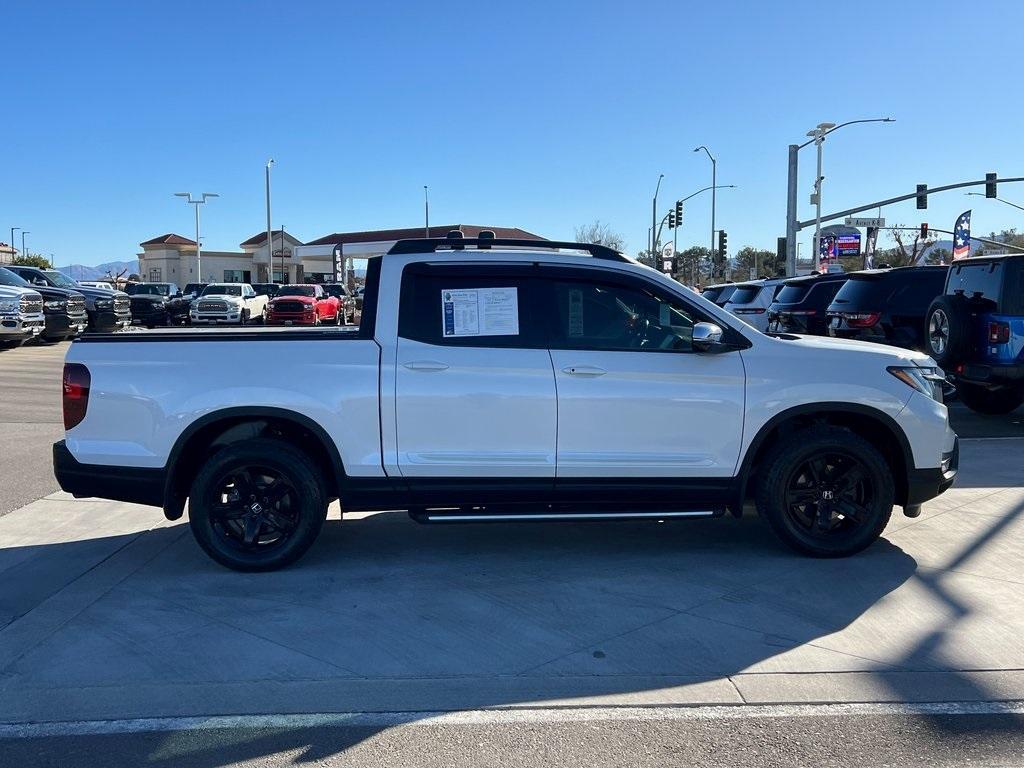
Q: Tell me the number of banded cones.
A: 0